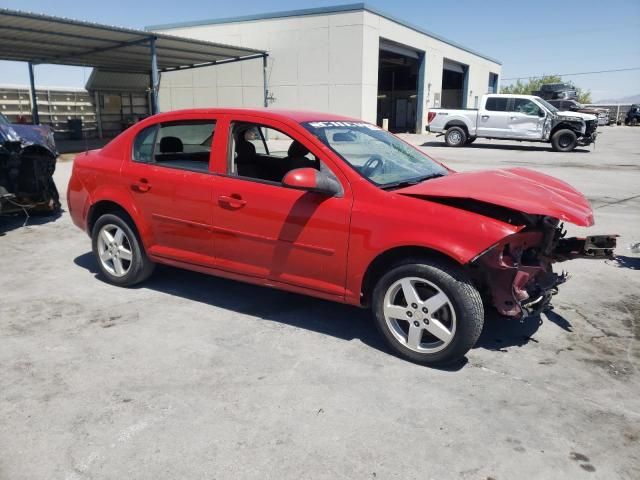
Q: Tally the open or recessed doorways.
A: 3